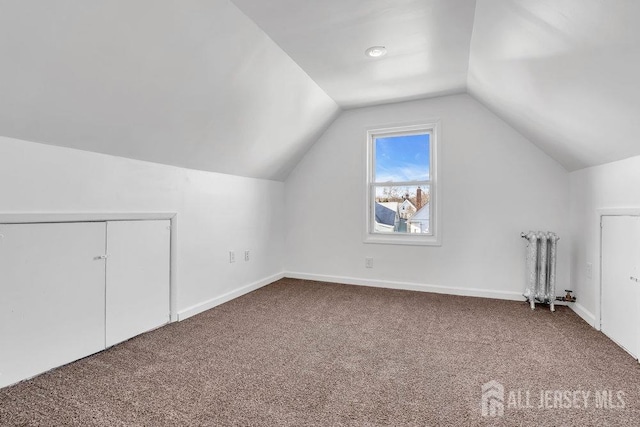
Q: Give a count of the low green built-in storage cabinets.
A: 0